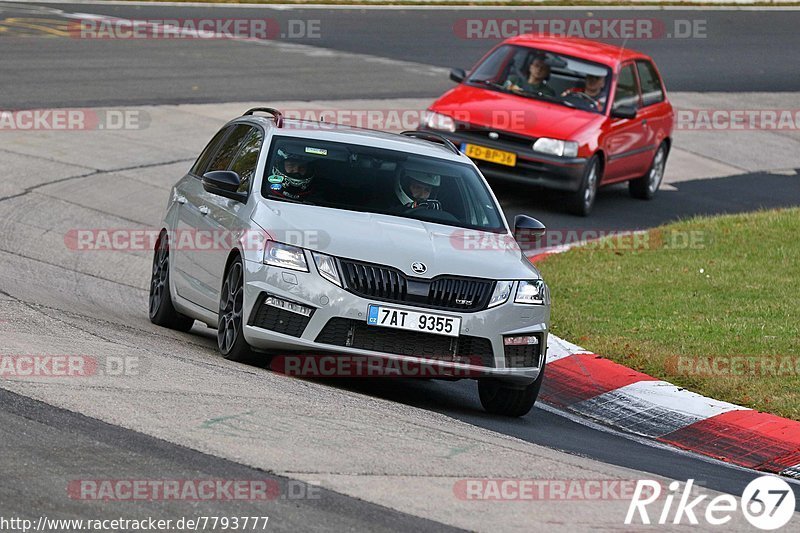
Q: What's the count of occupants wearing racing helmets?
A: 2